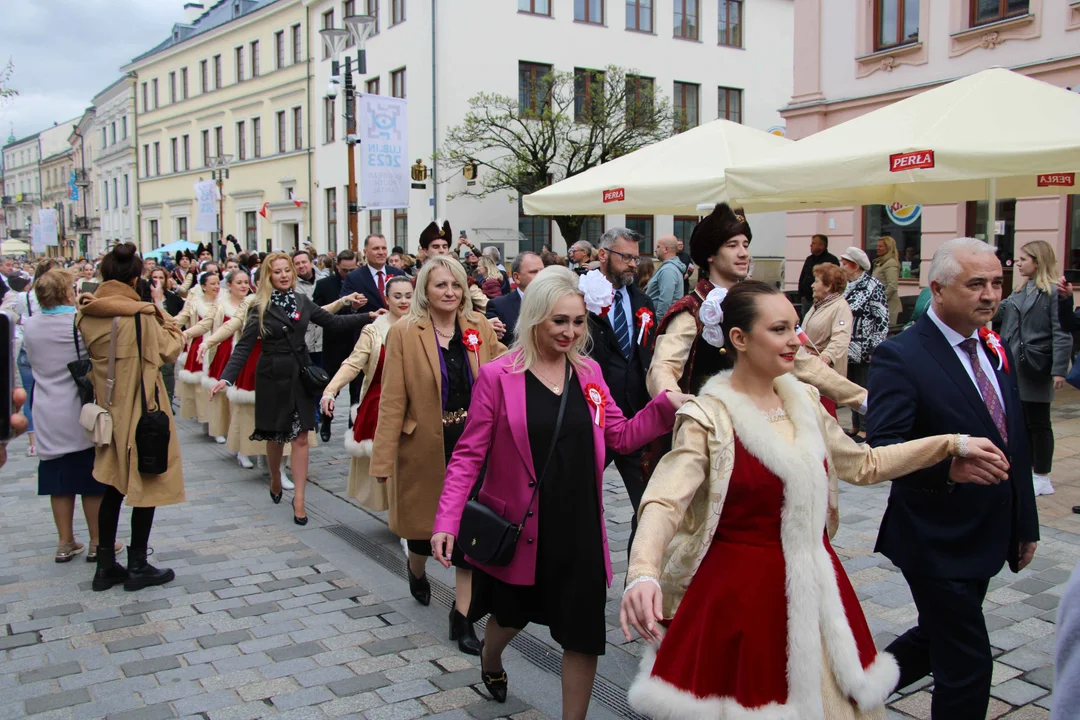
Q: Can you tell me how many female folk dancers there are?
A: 6